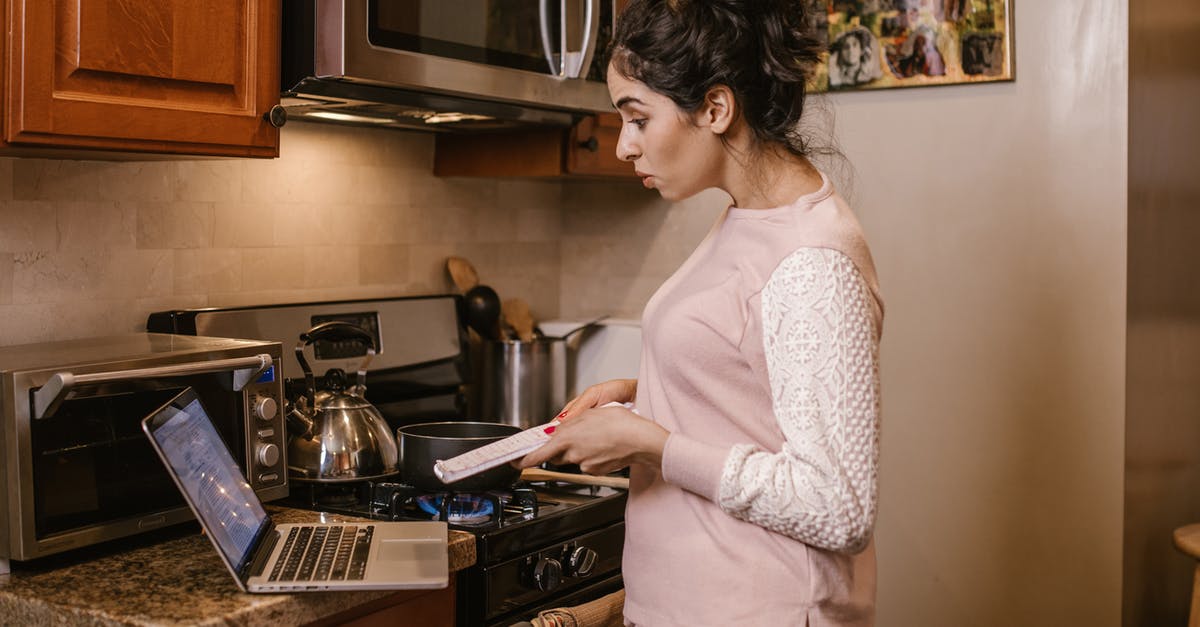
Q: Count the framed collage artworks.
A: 1